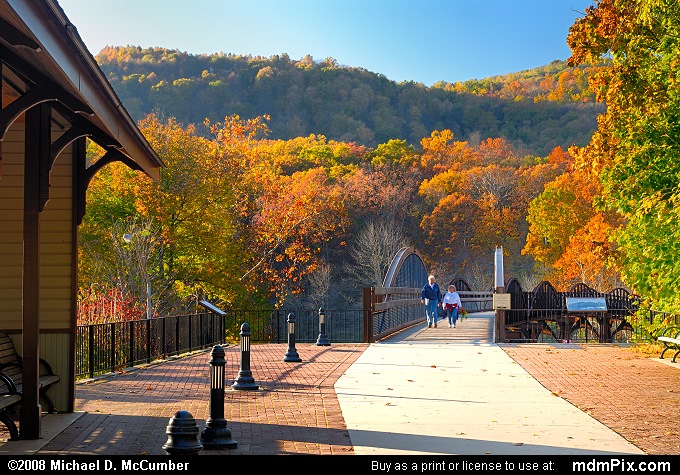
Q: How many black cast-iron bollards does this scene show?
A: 5